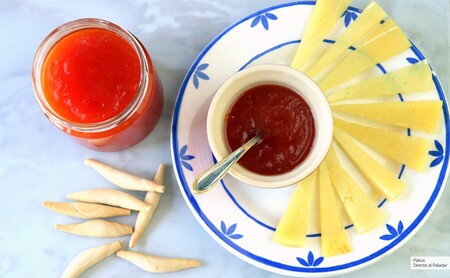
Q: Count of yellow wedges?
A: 10